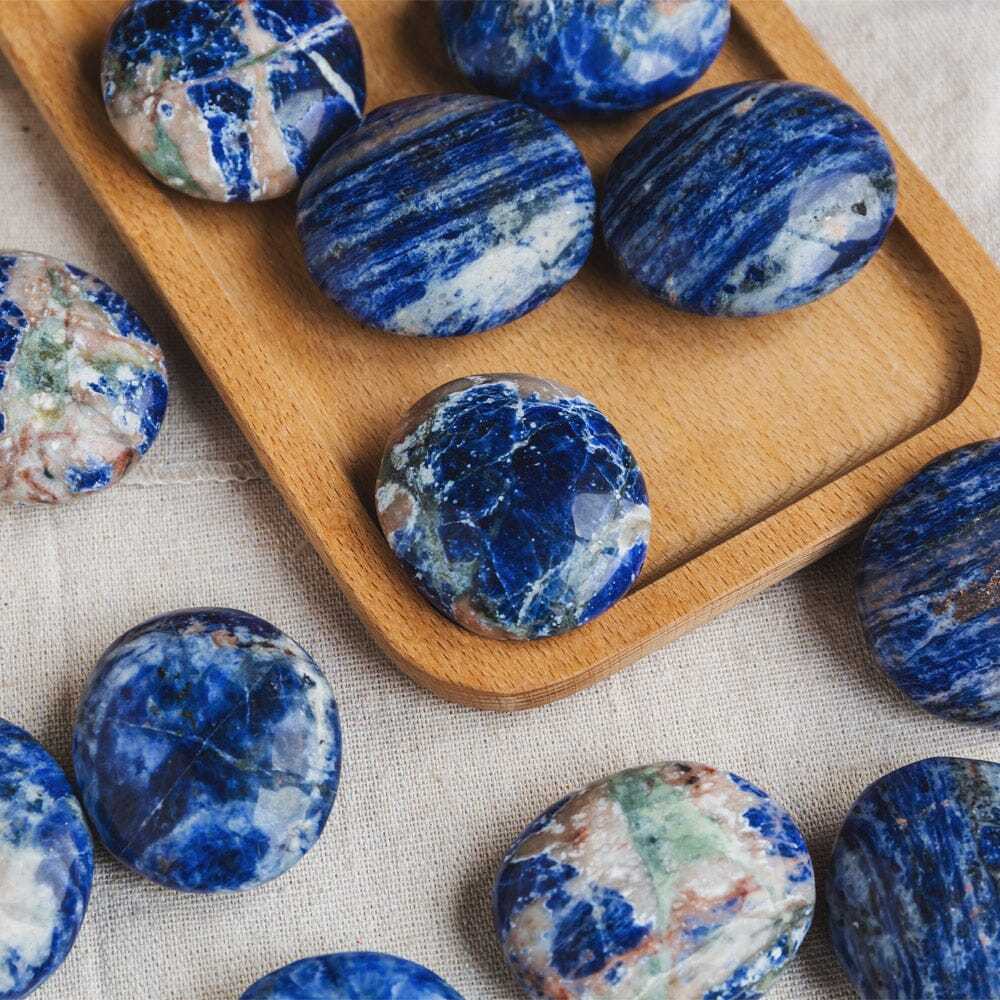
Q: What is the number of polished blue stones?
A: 12